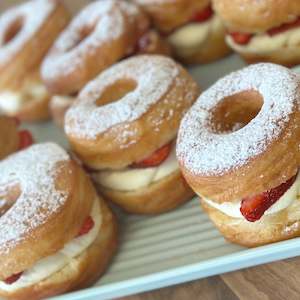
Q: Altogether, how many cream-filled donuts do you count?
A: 8